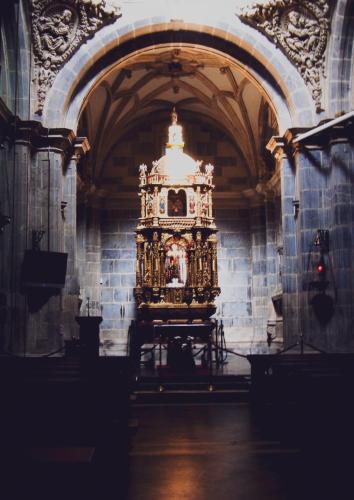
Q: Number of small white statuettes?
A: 4